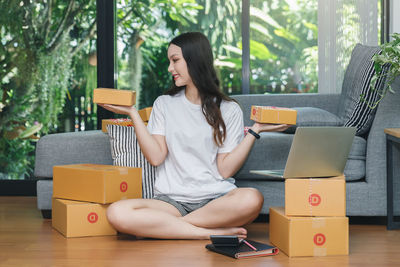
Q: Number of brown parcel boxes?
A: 8